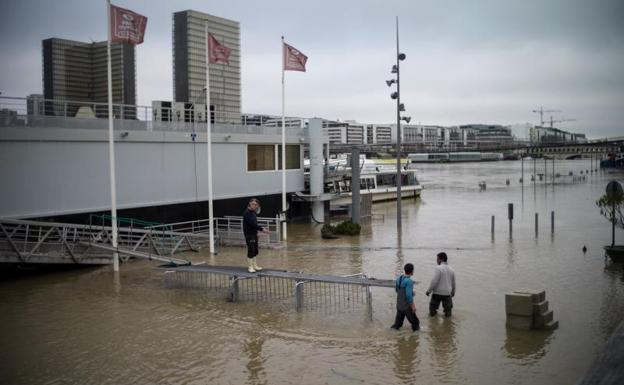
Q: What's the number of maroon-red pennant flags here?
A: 3